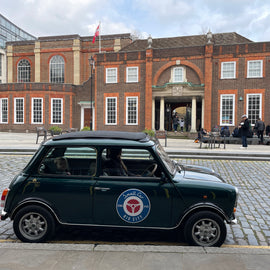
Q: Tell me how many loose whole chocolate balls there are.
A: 0